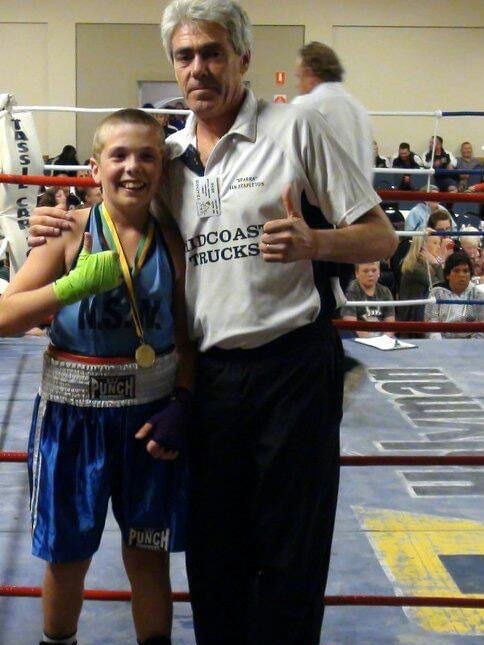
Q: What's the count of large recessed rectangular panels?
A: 3